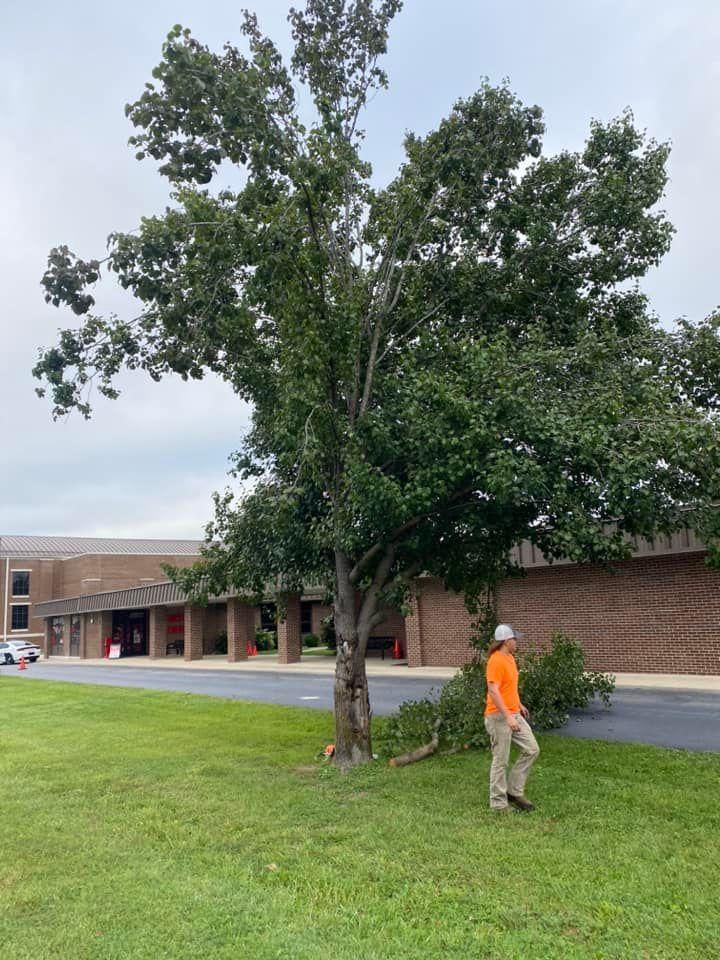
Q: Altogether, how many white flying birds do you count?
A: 0